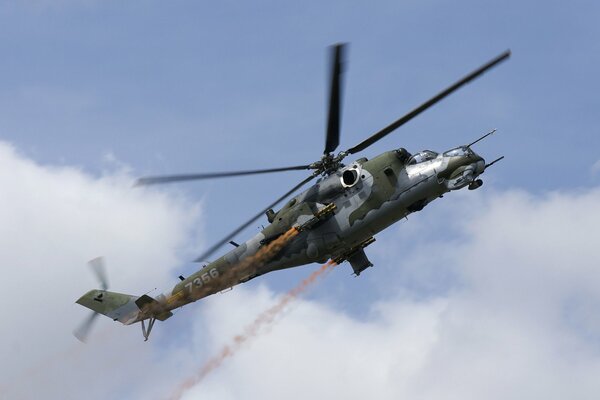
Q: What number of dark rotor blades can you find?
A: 4